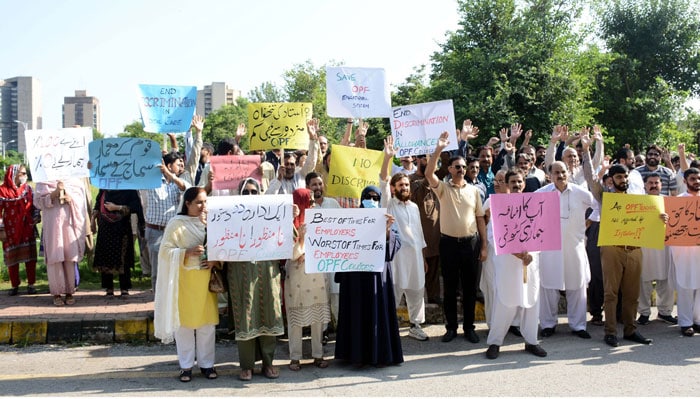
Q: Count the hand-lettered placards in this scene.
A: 13